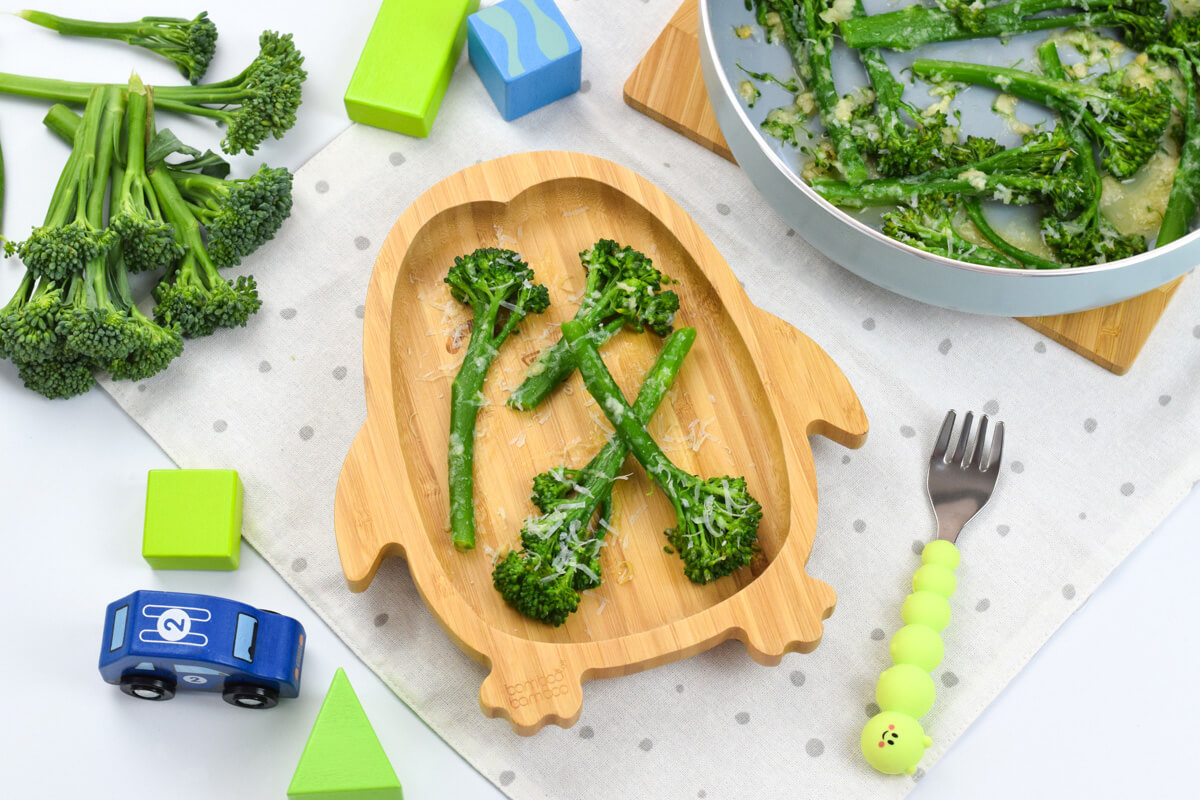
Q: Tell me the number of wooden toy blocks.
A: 4